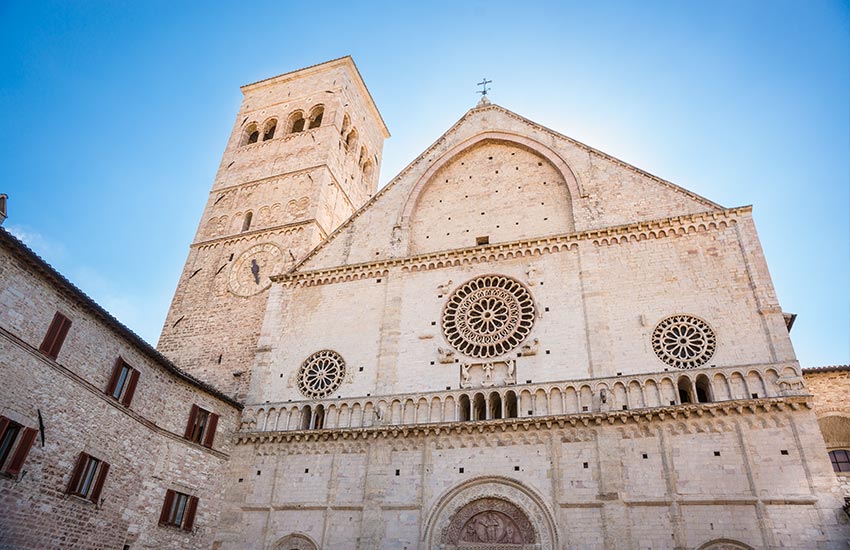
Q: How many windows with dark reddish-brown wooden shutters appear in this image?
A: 6